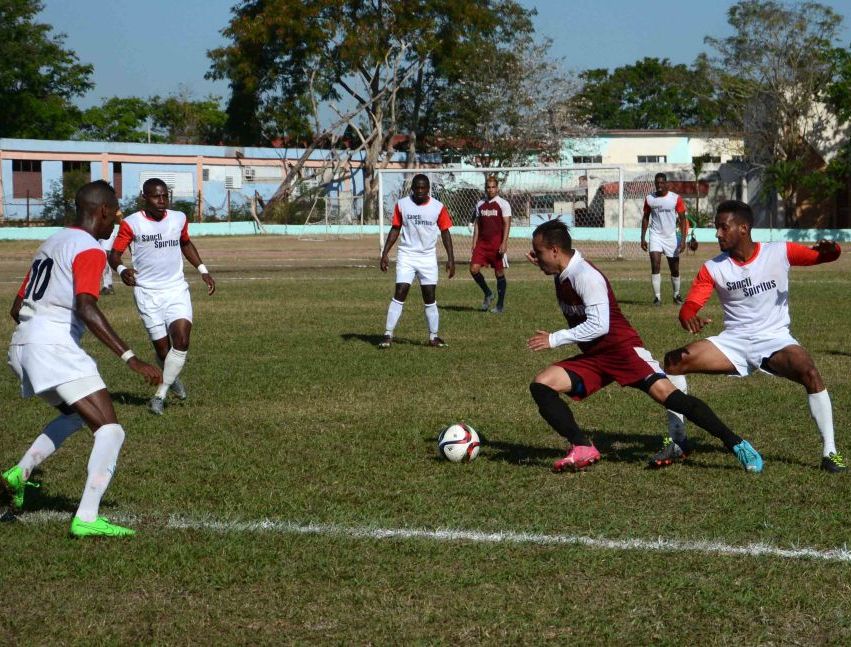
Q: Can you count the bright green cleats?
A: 2